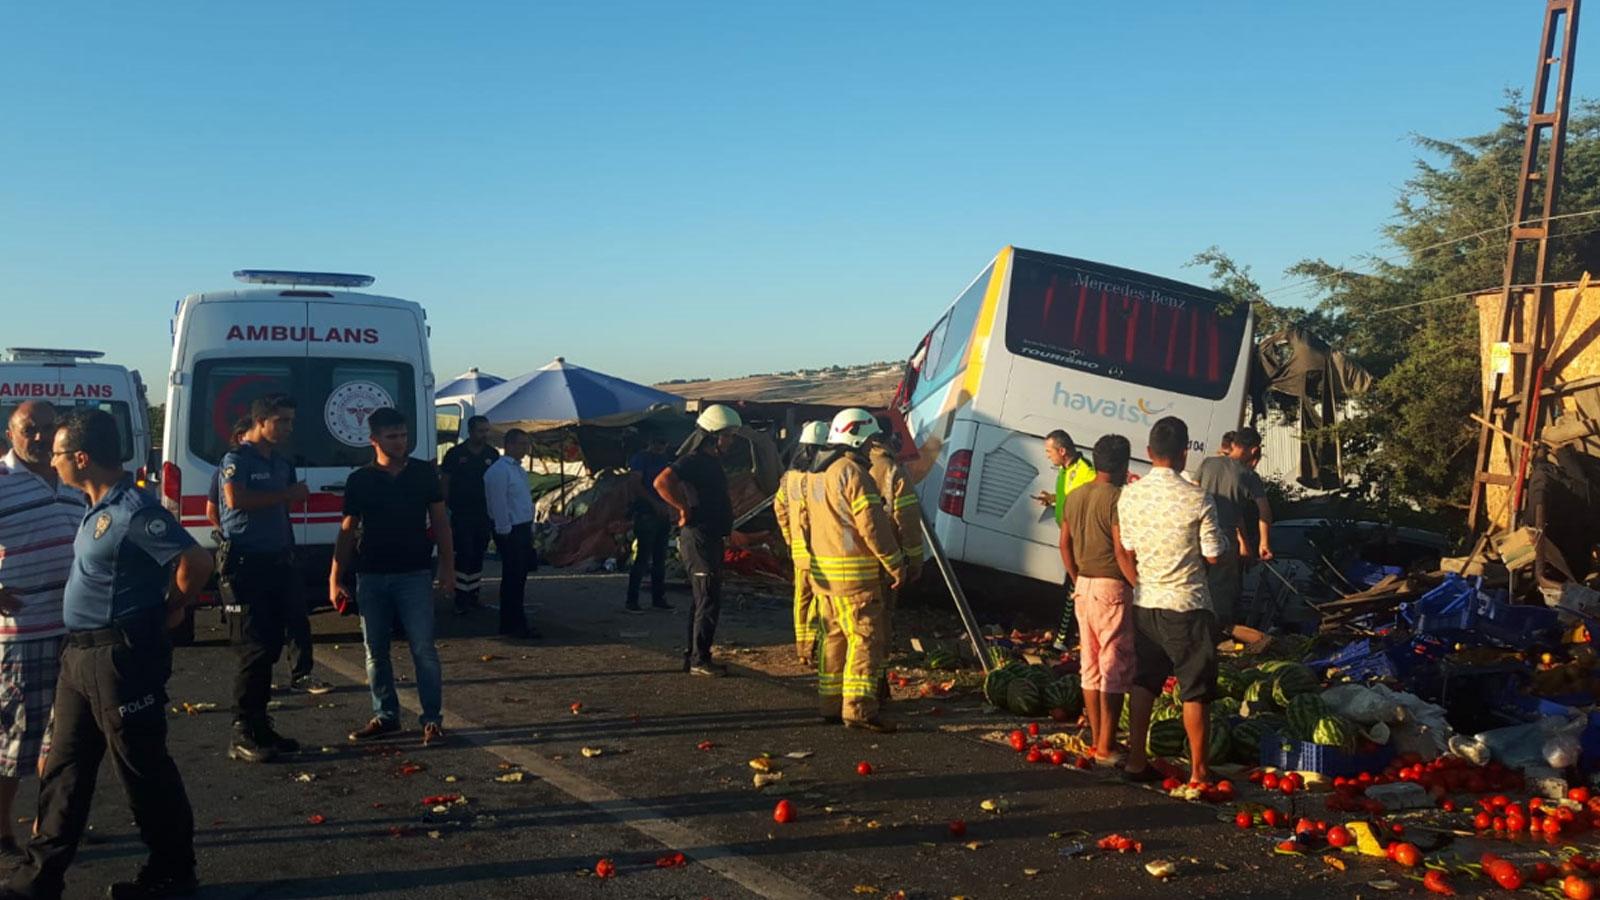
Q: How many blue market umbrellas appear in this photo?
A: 2